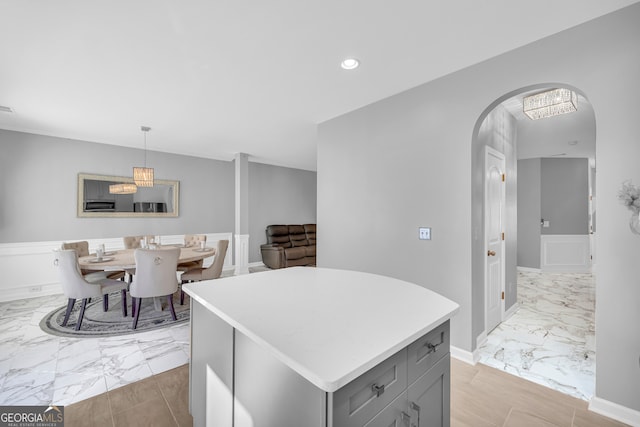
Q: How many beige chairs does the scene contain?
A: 6